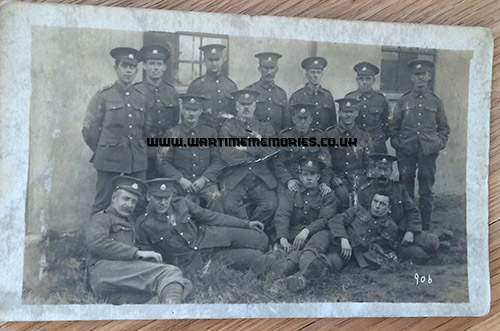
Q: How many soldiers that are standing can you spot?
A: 7